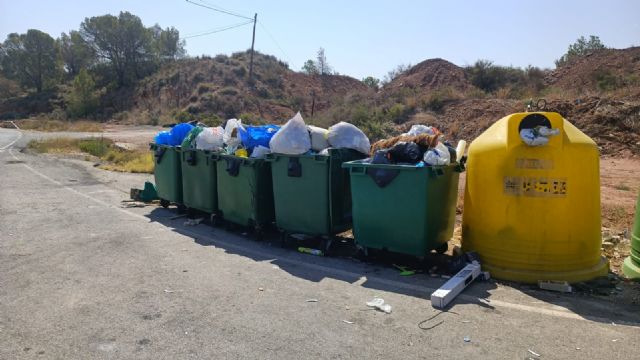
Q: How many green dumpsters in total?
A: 5